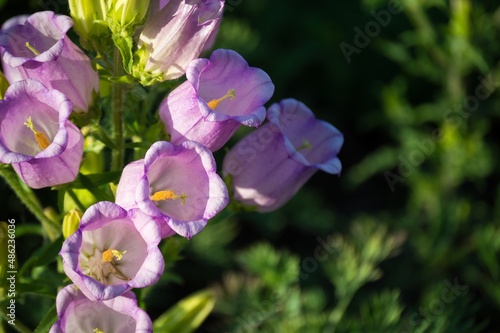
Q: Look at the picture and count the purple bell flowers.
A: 8